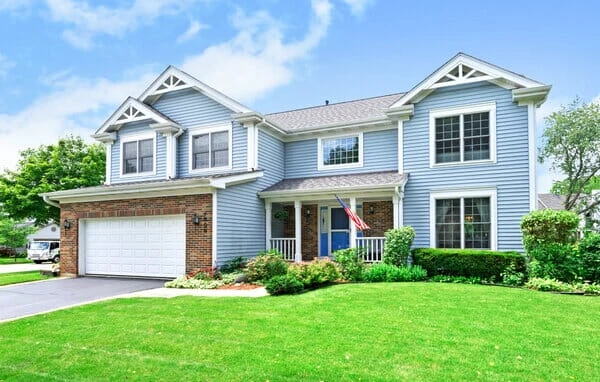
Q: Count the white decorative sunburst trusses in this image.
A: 3